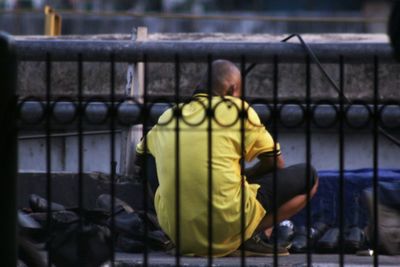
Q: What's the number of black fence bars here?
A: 11